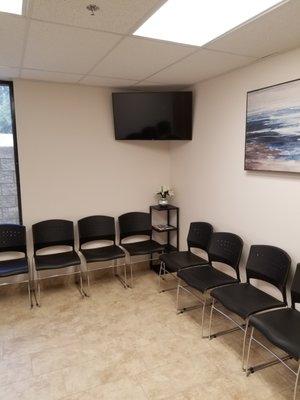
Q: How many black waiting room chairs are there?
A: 8